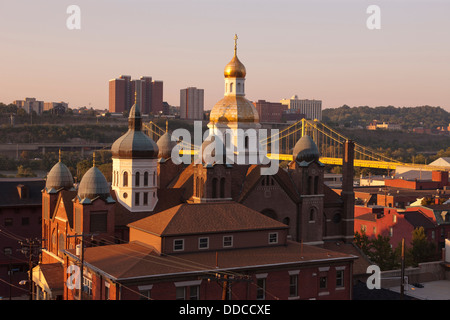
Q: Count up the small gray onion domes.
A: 5